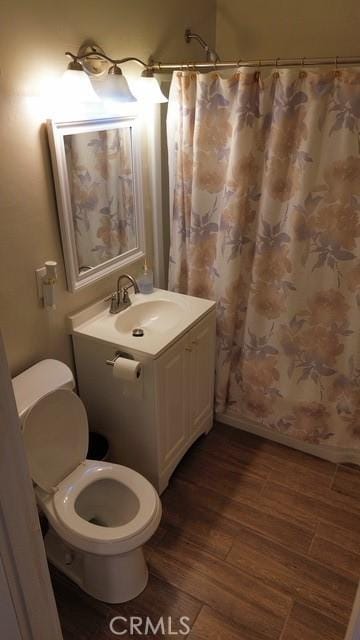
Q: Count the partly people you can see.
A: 0